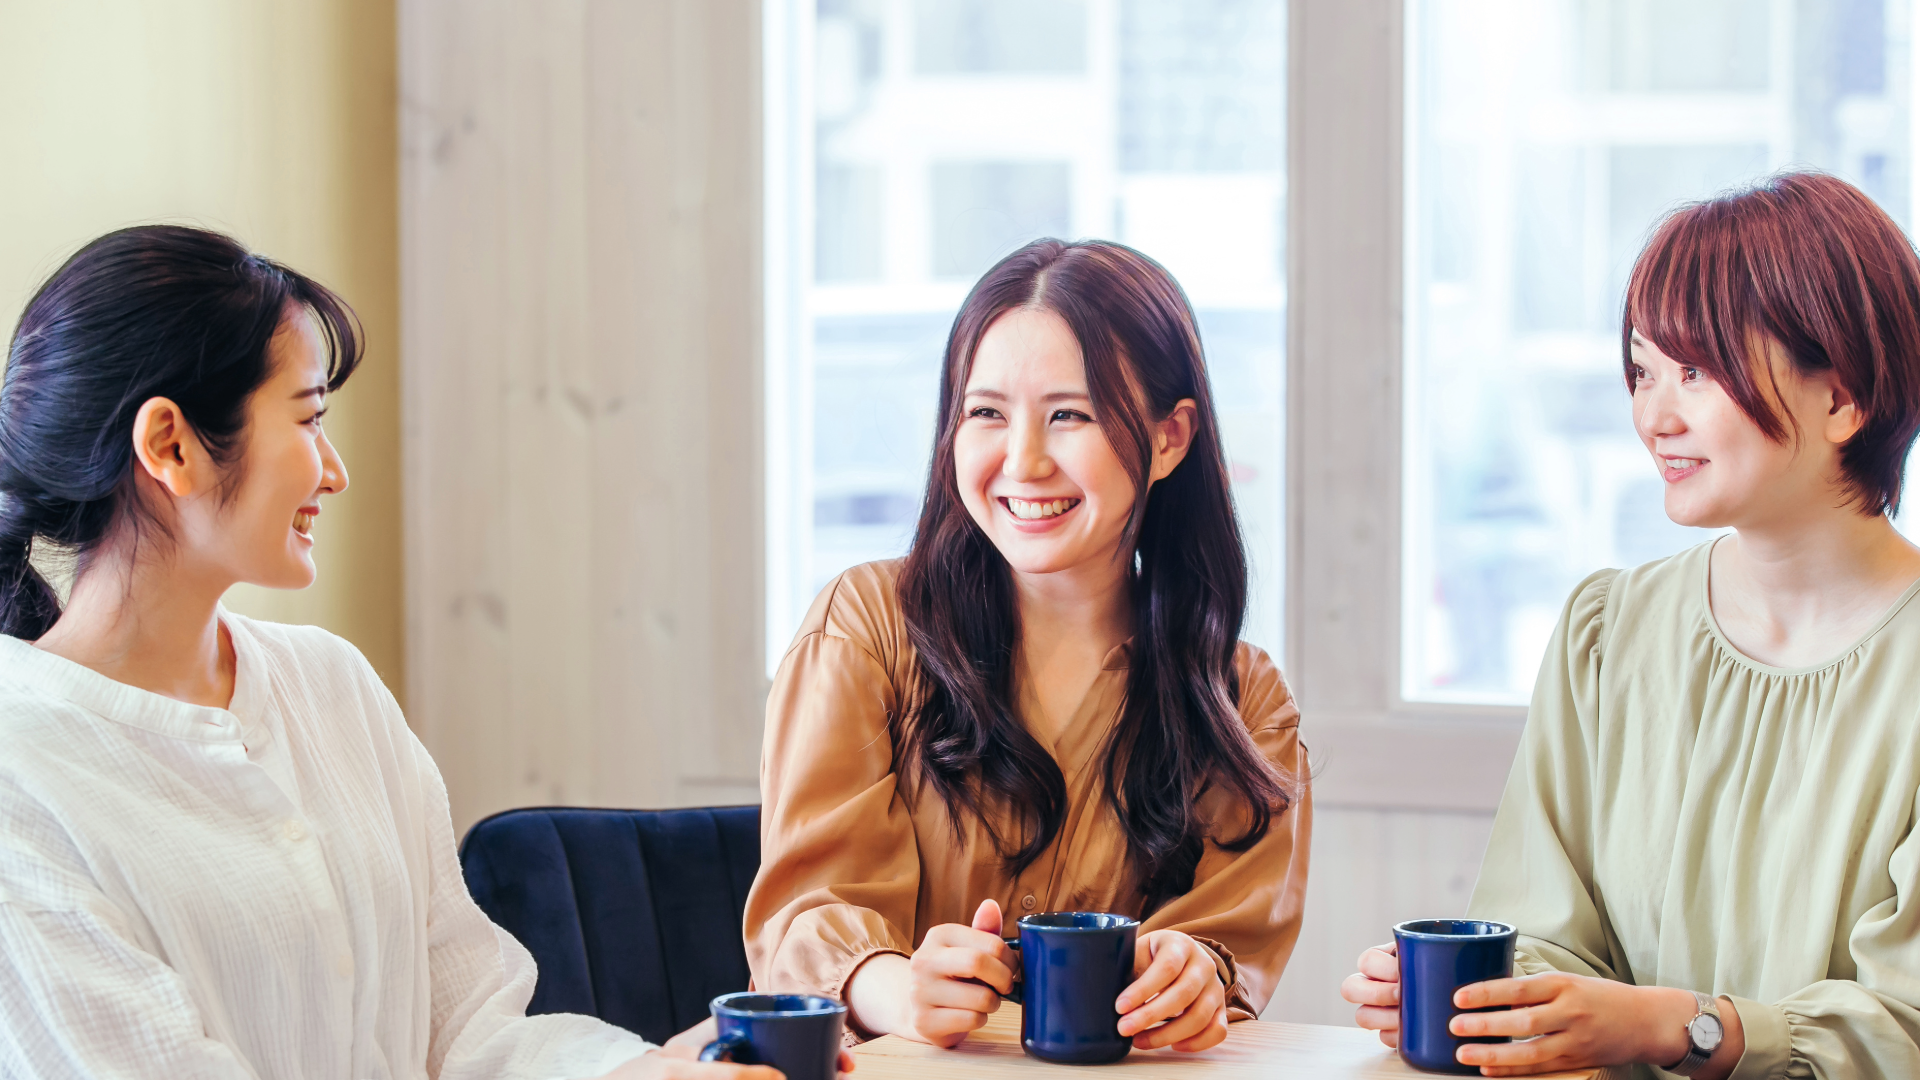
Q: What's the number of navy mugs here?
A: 3